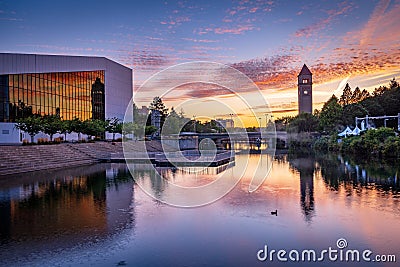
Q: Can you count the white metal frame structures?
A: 1